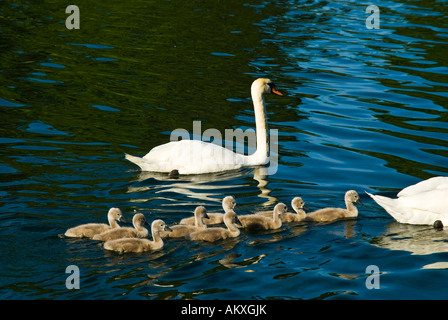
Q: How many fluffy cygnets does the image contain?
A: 9